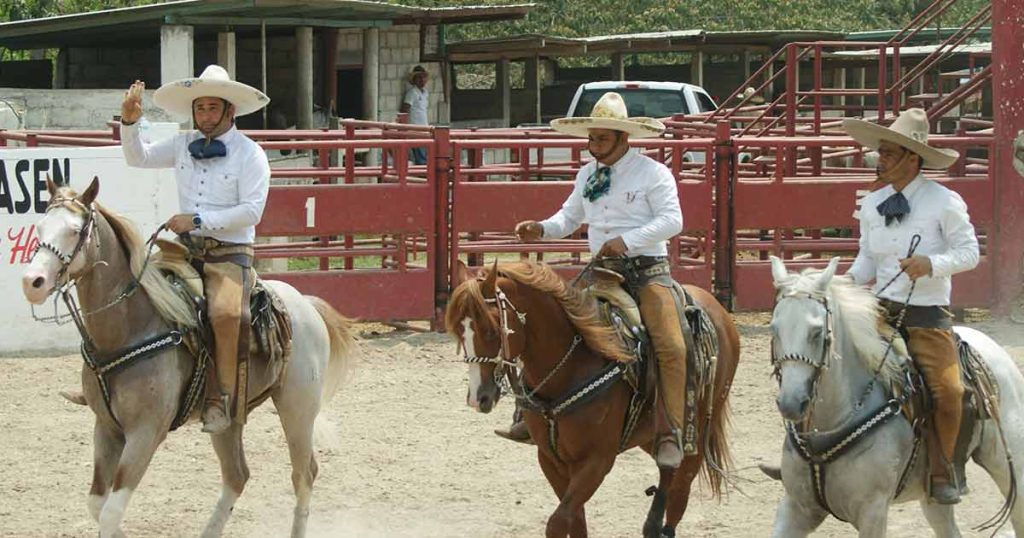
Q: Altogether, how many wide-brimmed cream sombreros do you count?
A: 3